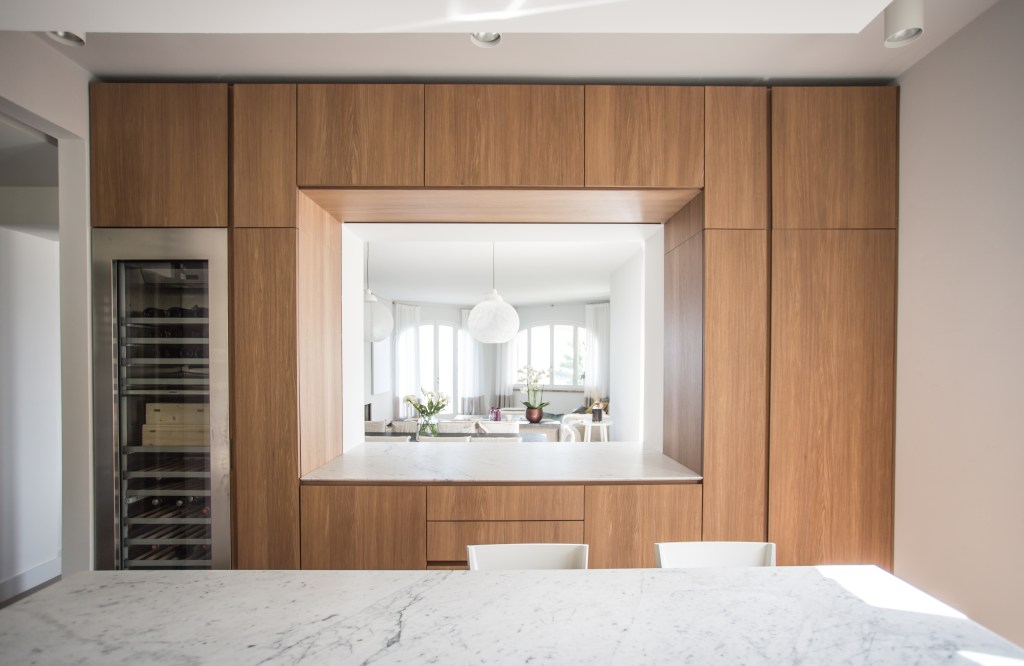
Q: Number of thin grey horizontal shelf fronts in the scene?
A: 11